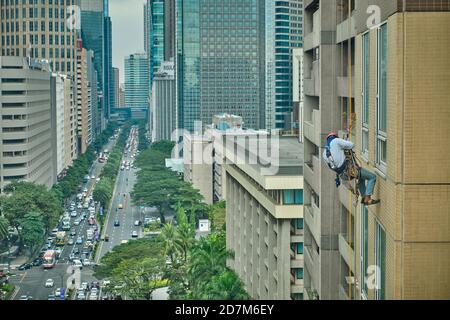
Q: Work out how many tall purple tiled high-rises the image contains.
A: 0